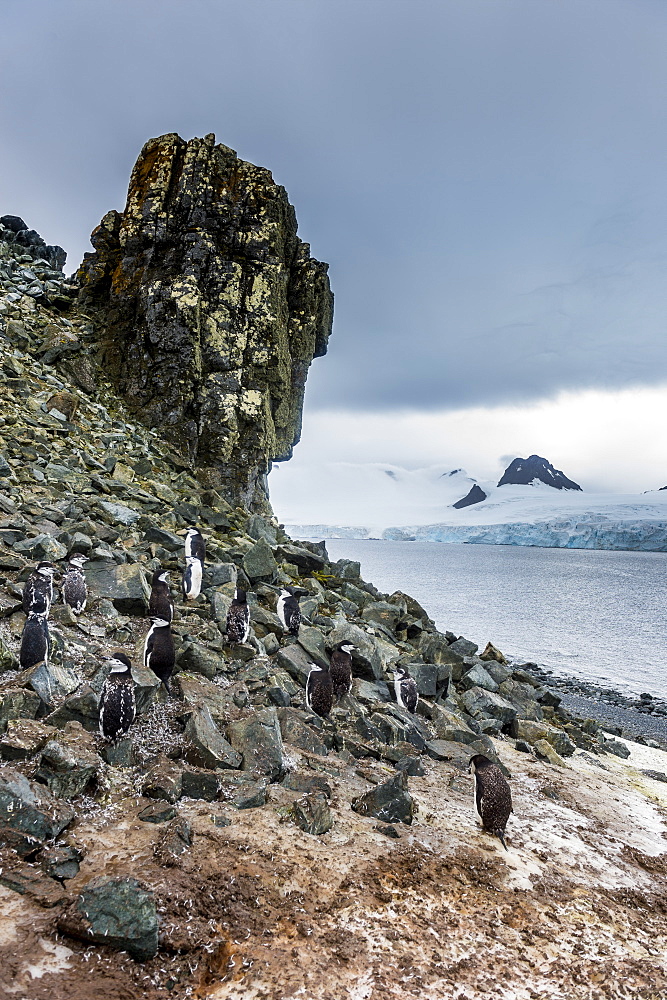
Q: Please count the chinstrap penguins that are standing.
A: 14